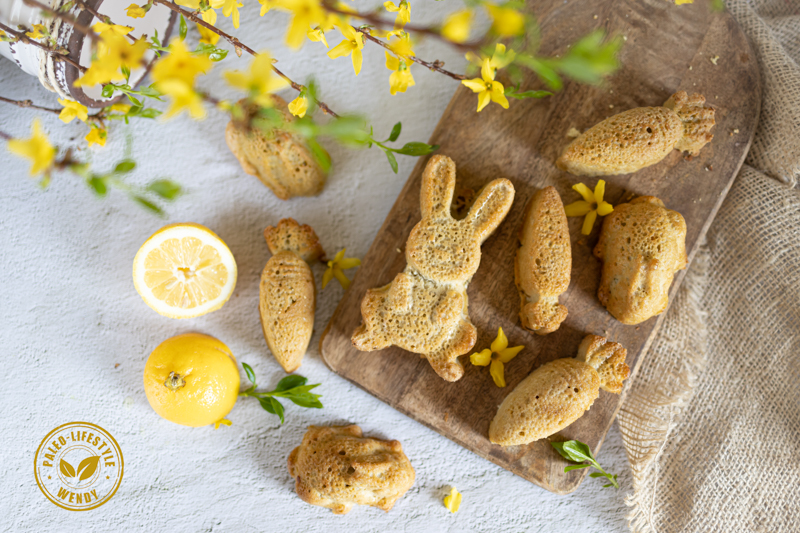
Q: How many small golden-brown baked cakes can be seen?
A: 8